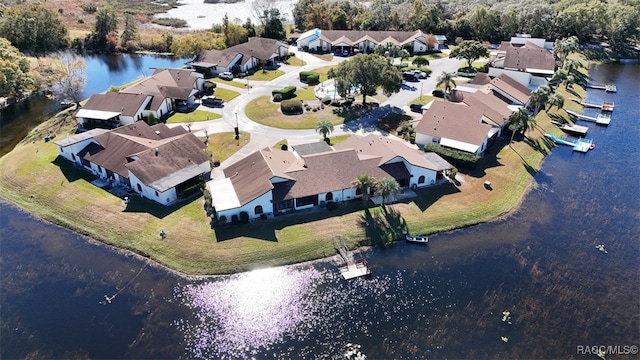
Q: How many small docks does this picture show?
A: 6